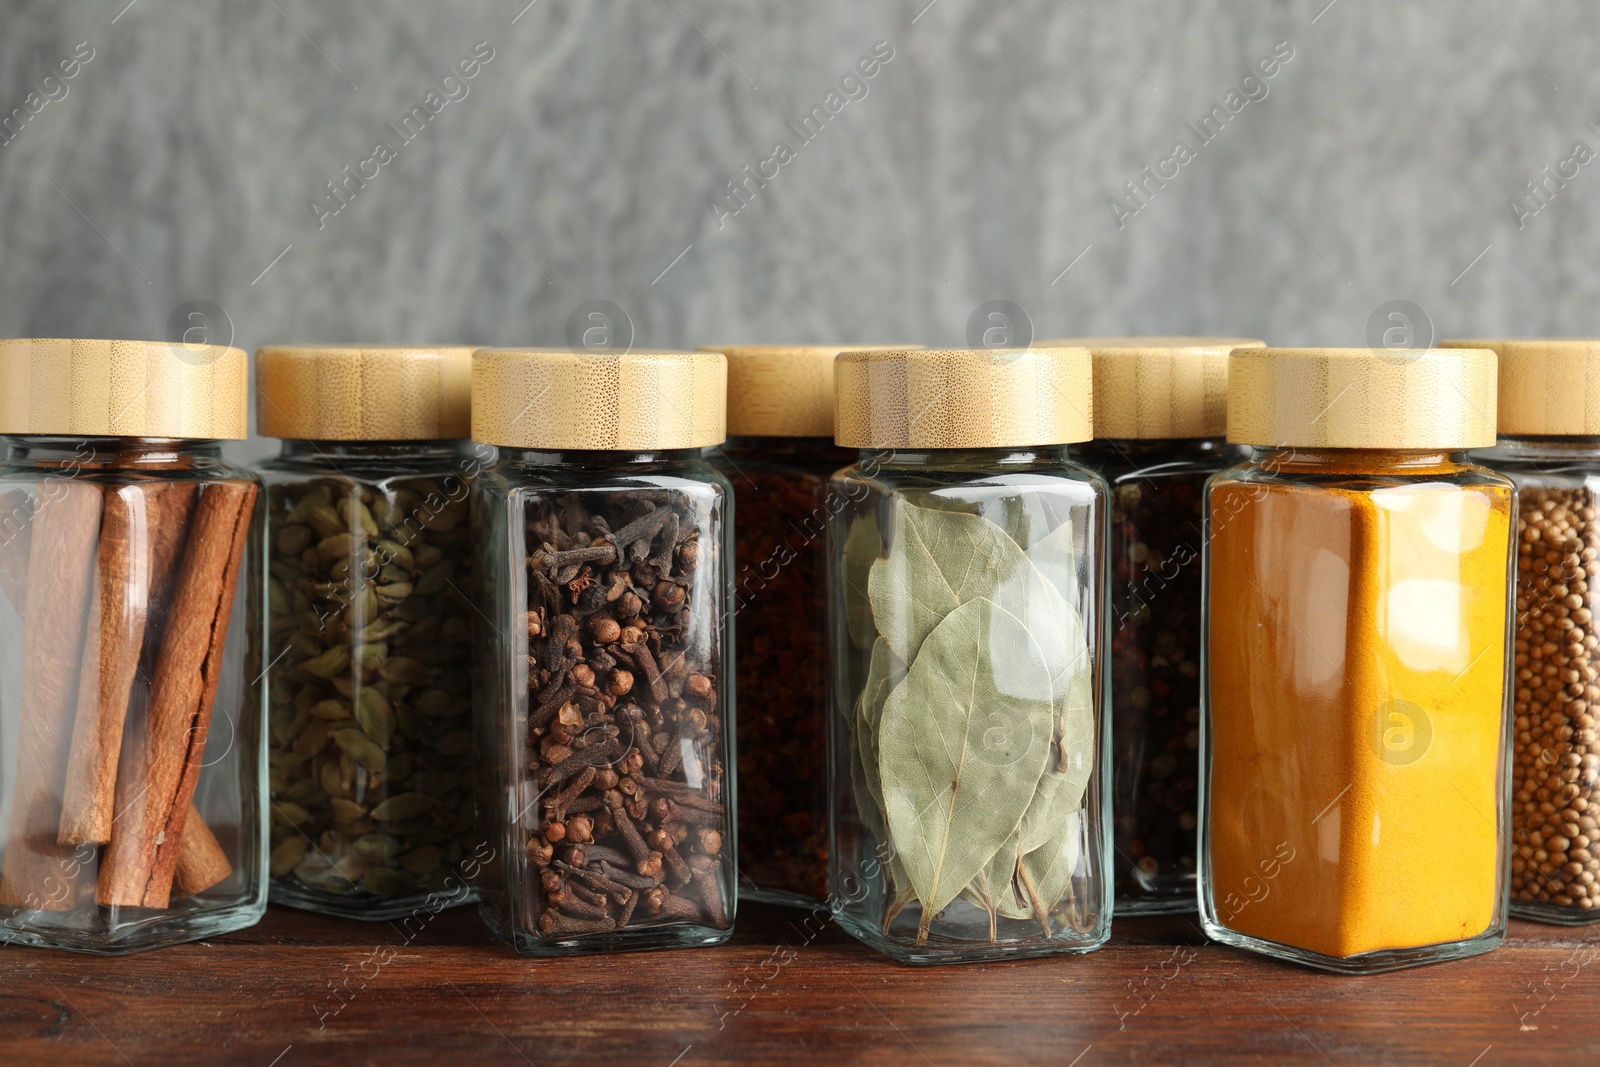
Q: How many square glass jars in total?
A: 8